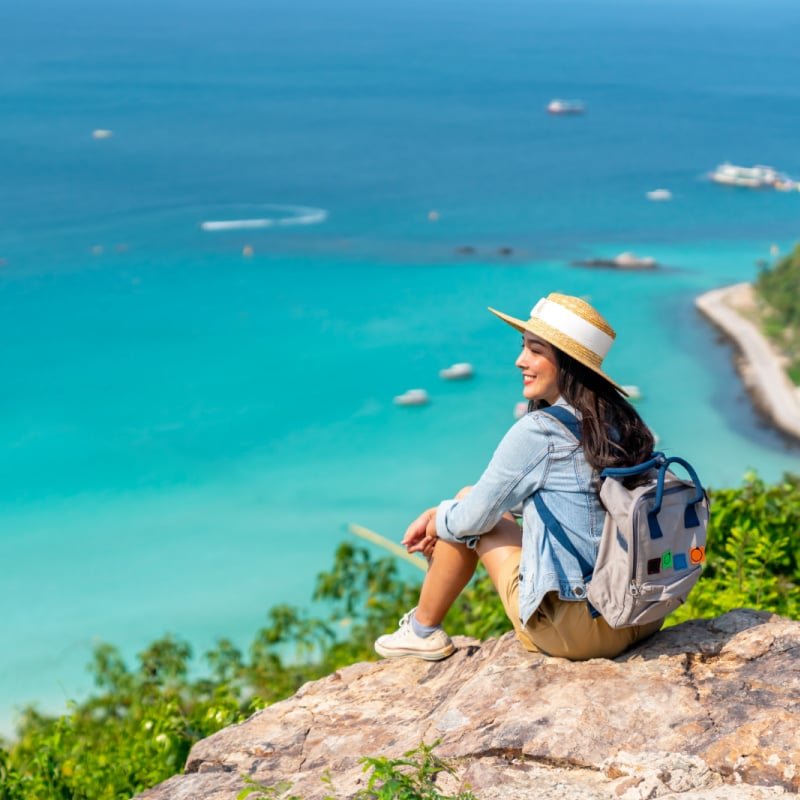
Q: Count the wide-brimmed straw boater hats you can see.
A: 1